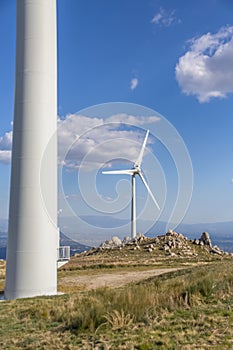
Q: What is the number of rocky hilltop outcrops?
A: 1